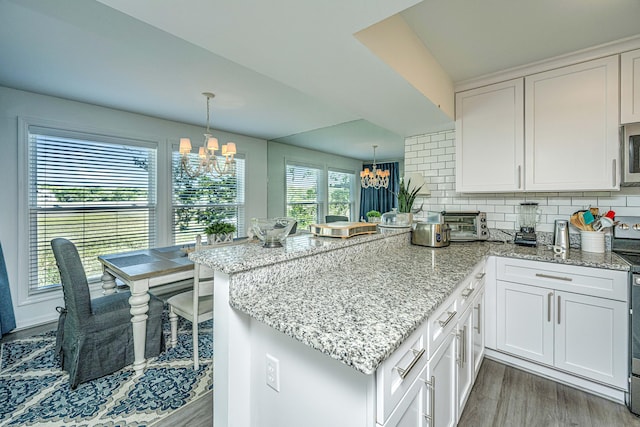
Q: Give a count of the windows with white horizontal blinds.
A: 4